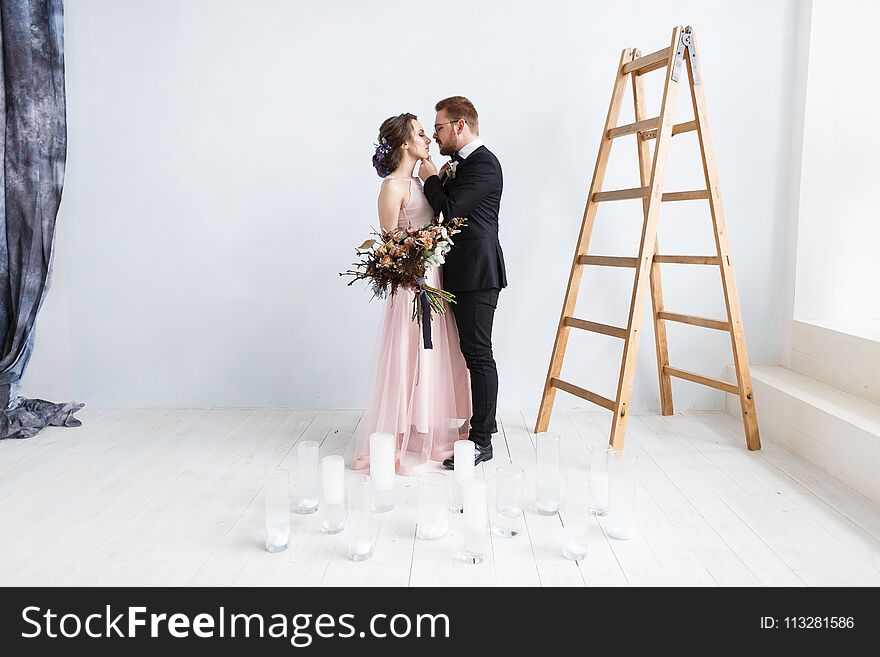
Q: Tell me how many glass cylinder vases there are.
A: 13